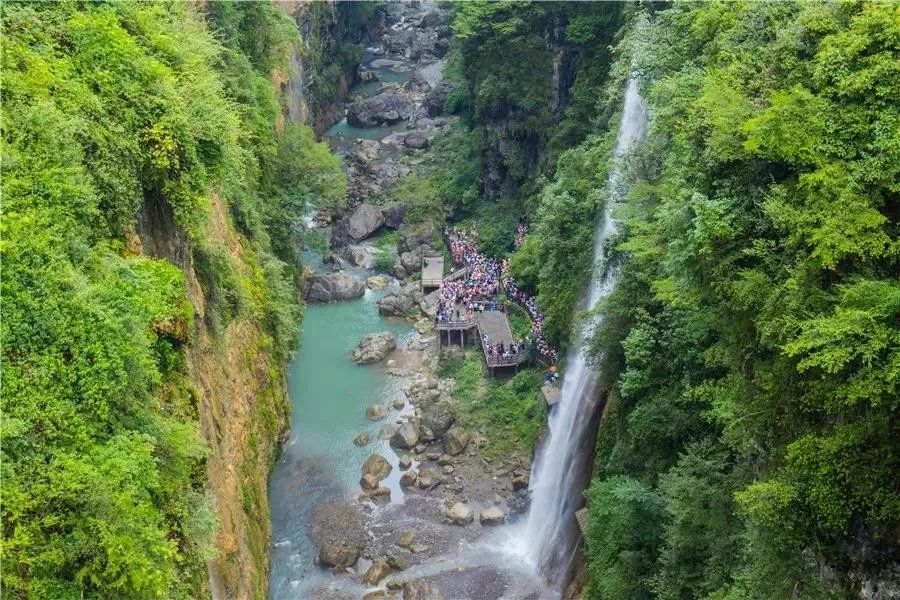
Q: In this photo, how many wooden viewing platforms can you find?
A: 3